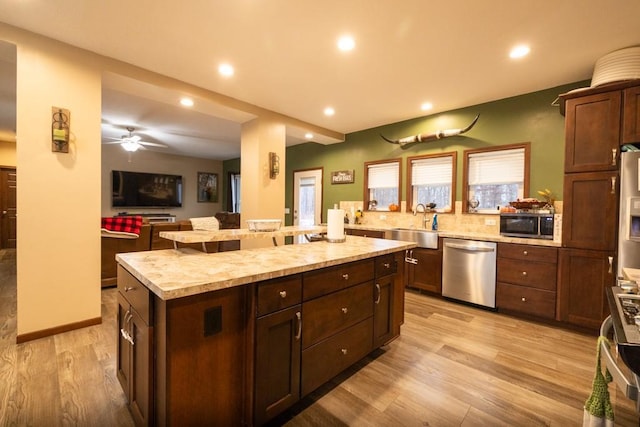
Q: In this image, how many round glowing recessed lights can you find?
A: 7